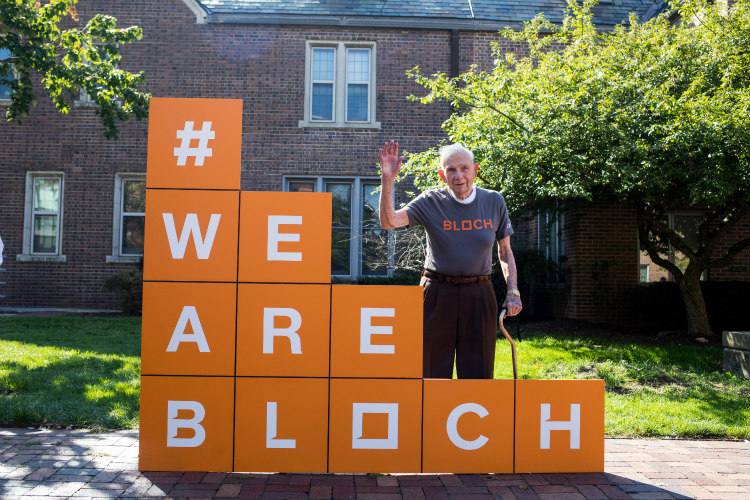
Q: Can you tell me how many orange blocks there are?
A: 11